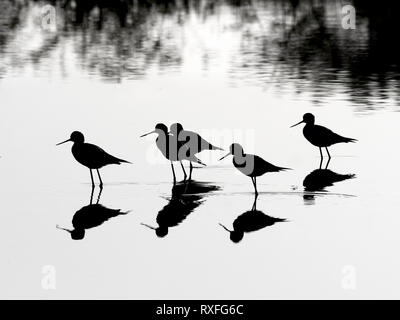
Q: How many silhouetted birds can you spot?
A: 5